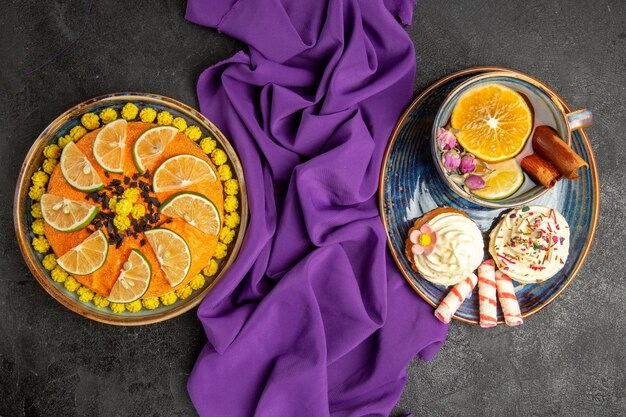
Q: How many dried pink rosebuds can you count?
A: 4